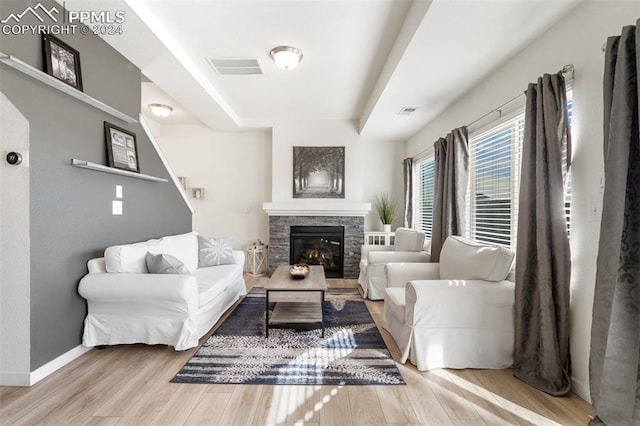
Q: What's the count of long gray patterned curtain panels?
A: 4